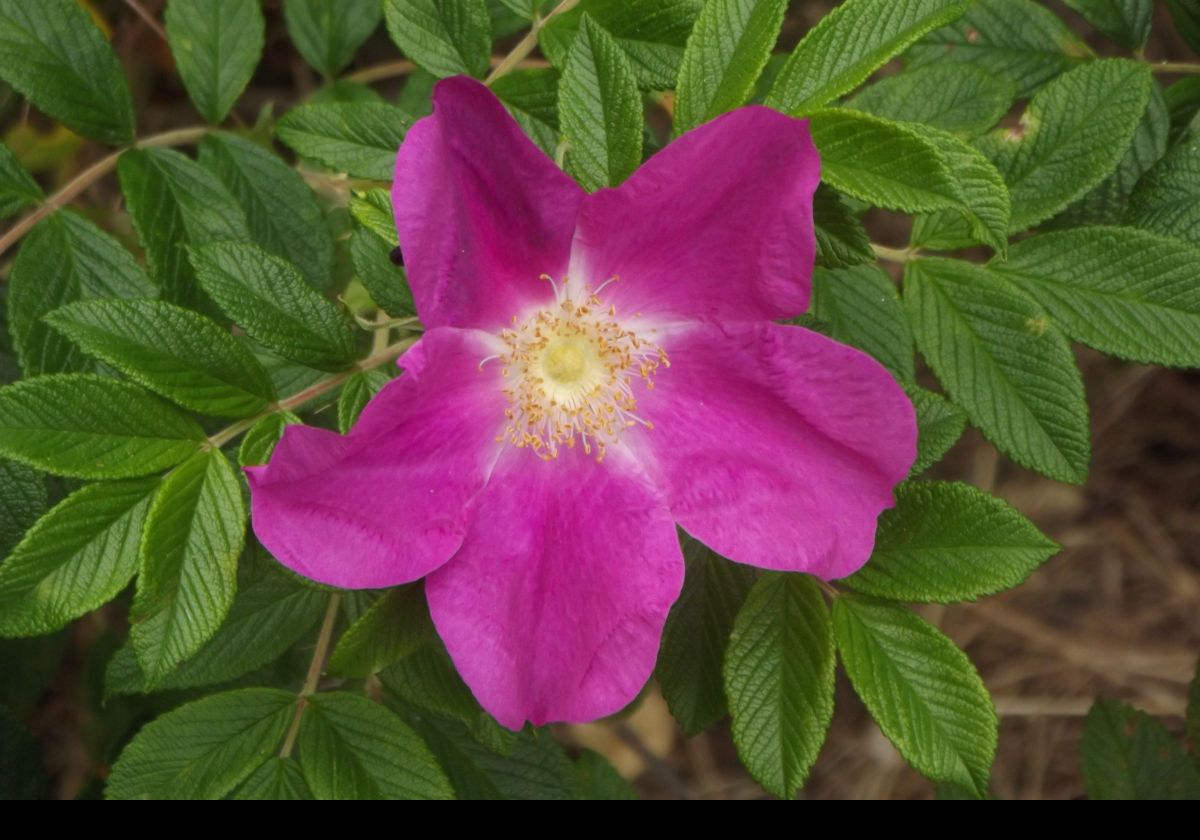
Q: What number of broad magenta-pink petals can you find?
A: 5